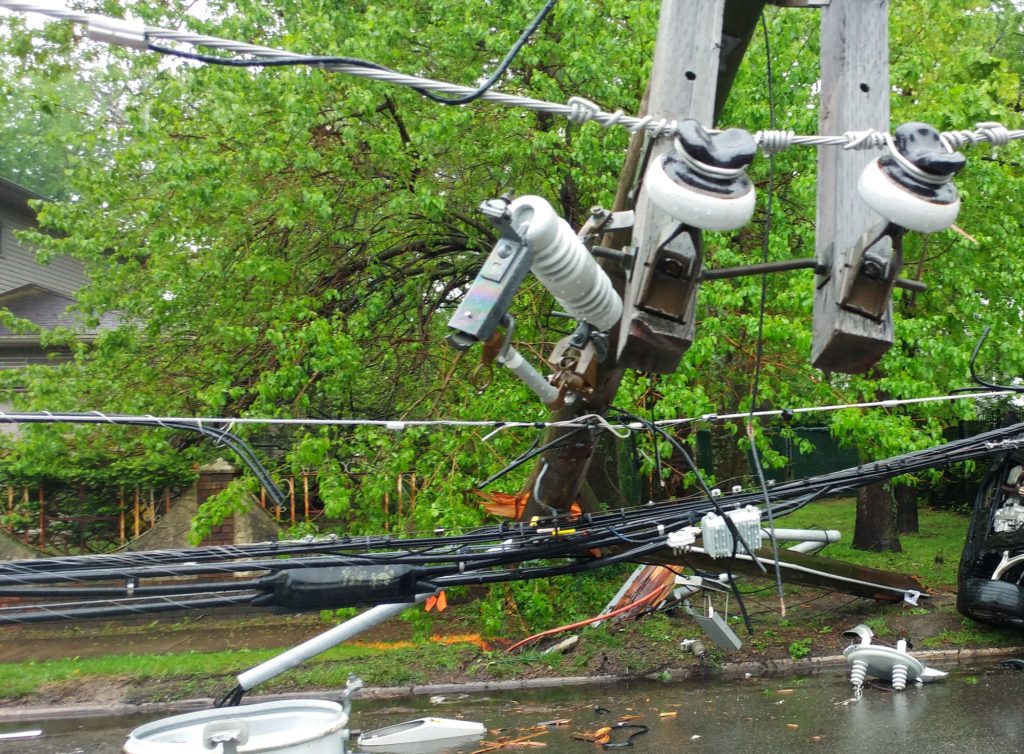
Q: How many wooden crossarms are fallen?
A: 2